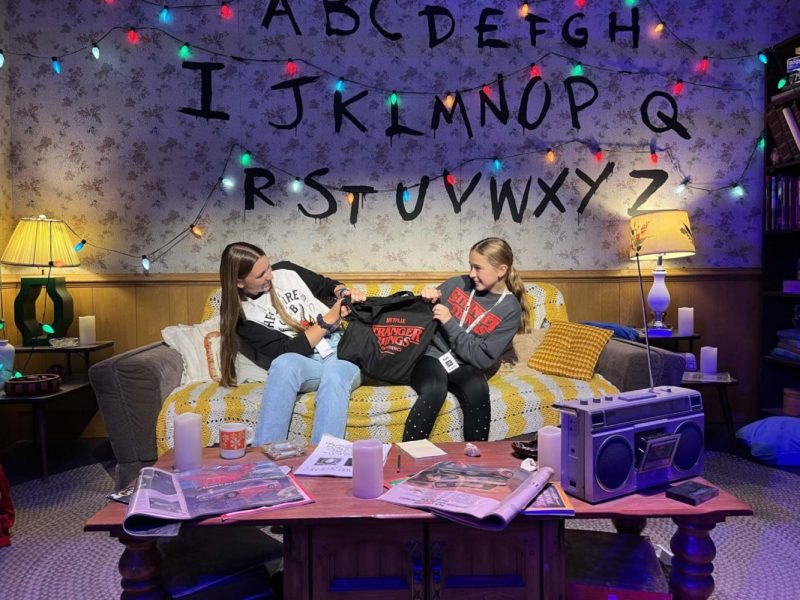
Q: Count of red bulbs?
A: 12